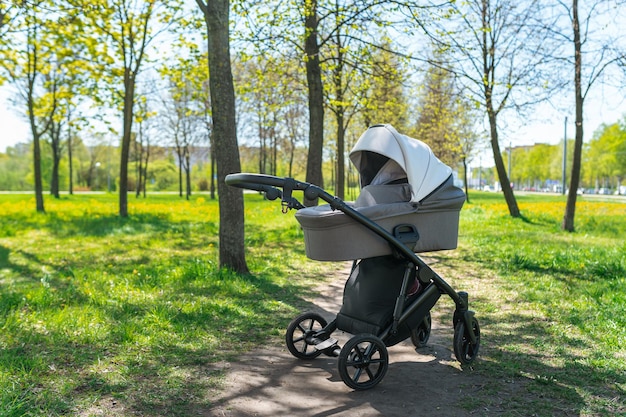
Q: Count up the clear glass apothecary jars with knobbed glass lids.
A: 0